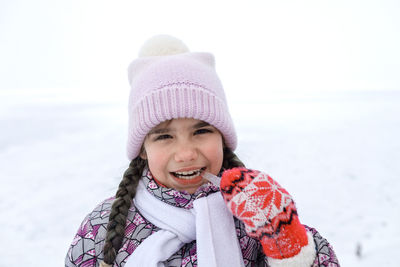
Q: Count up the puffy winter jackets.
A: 1